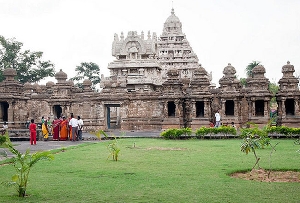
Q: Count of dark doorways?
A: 7